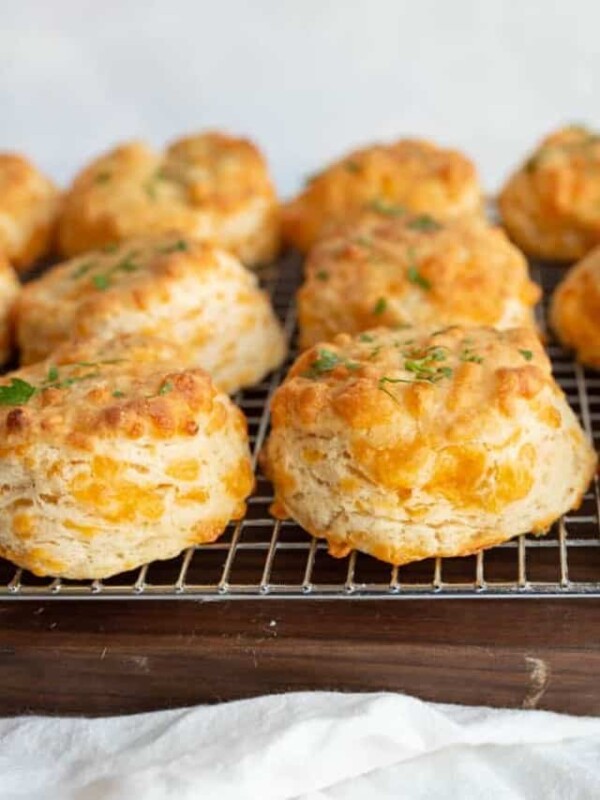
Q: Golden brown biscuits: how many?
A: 10